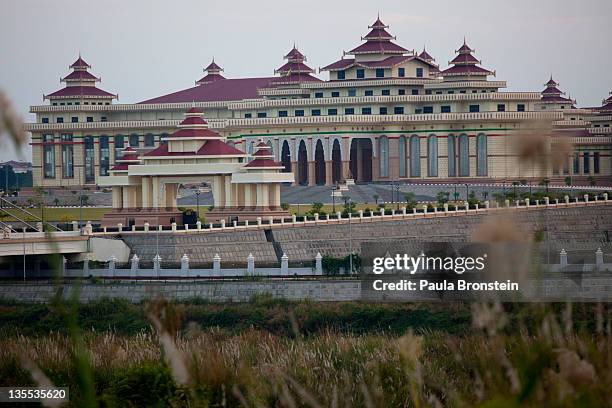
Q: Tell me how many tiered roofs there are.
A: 11